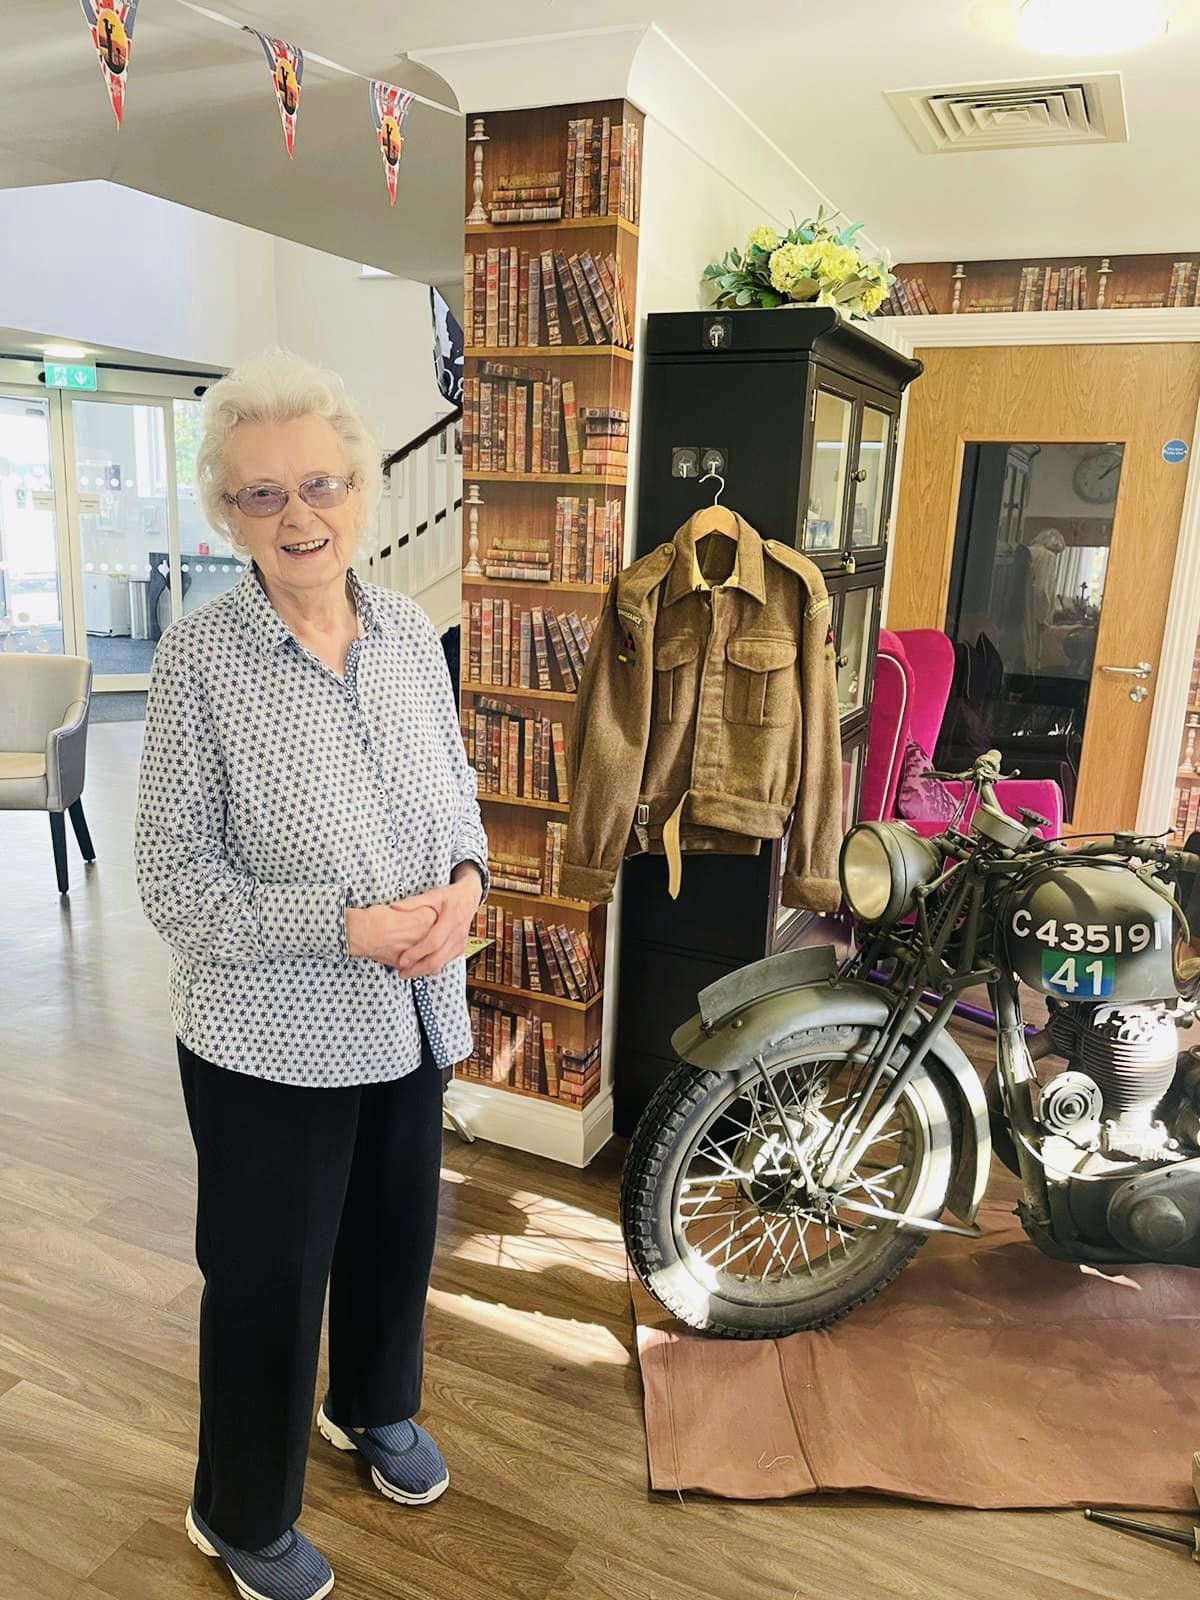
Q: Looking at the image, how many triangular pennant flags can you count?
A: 3